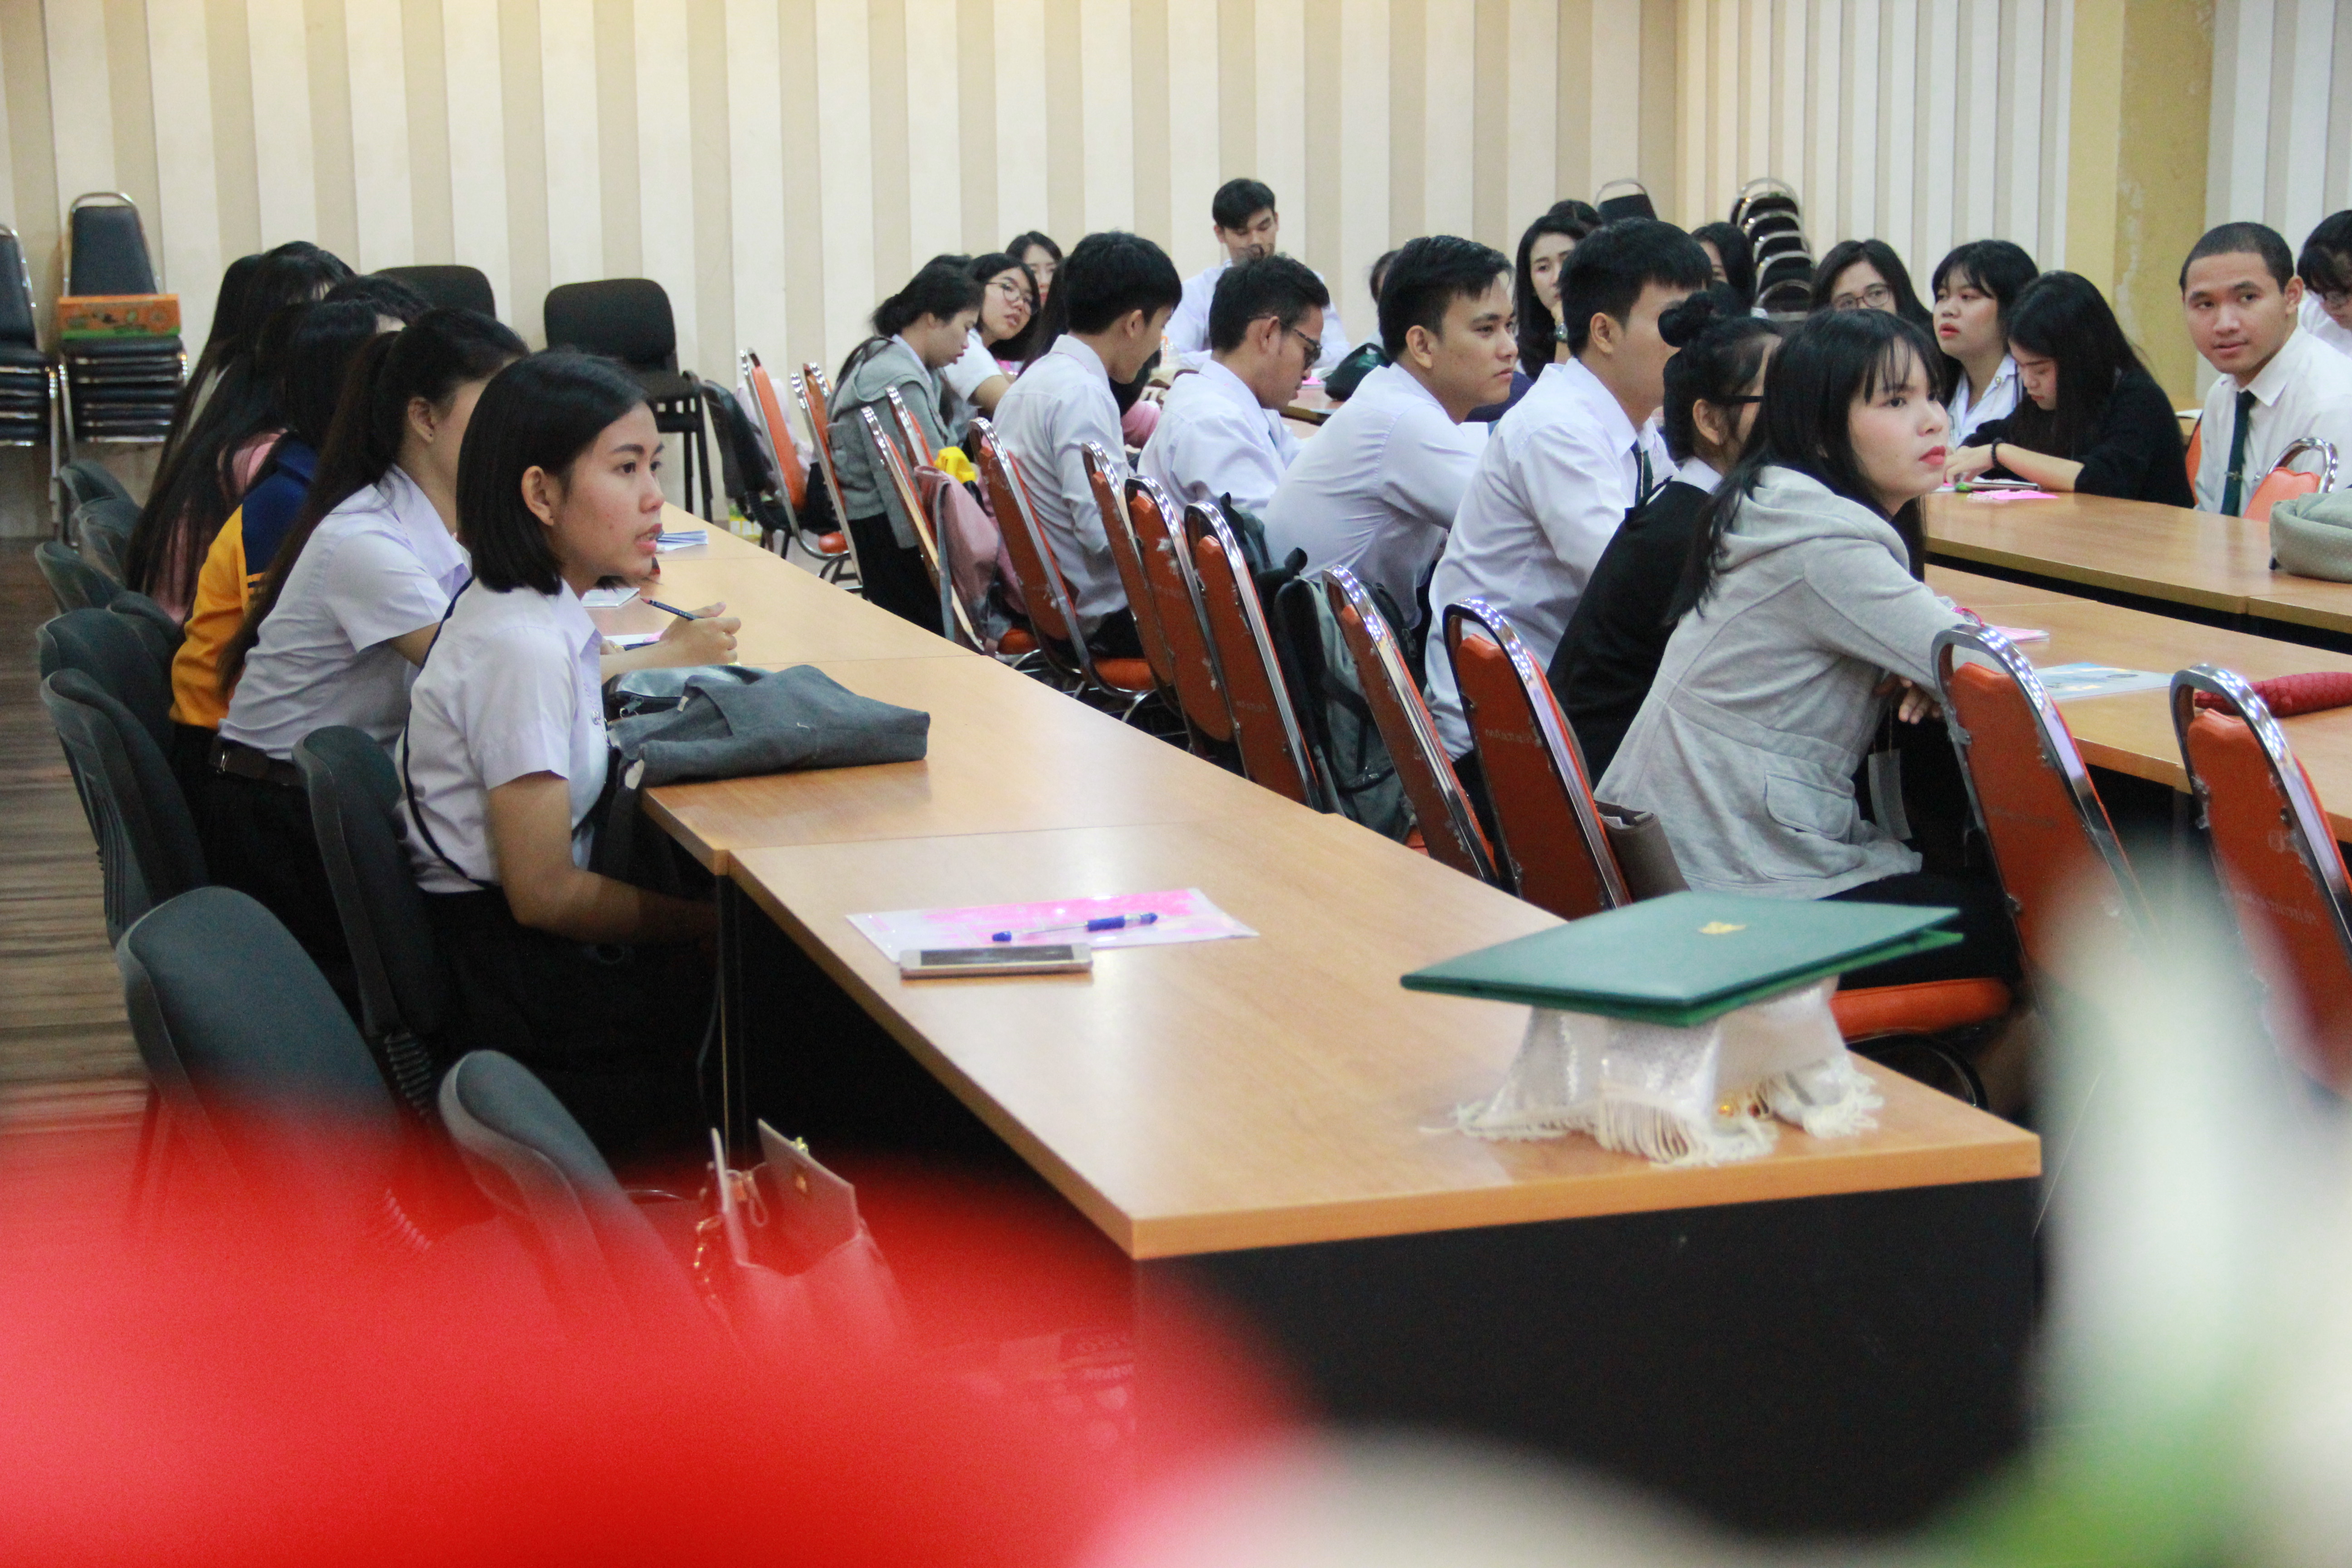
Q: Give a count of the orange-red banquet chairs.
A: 15